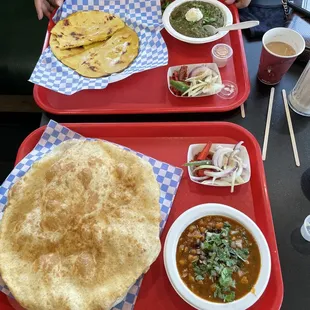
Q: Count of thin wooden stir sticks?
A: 3